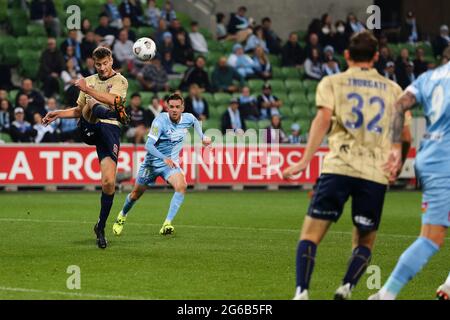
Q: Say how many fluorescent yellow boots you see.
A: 2